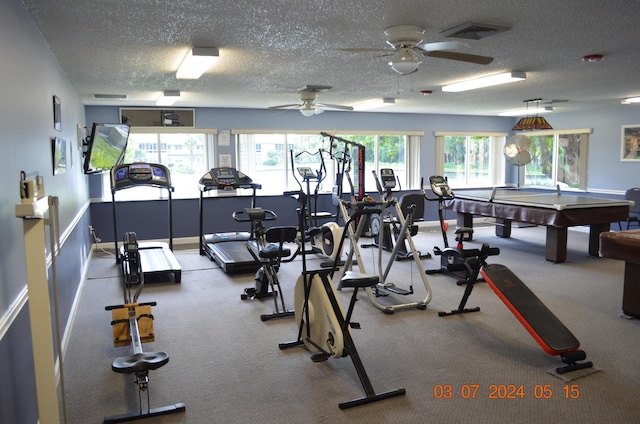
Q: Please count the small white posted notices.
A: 2